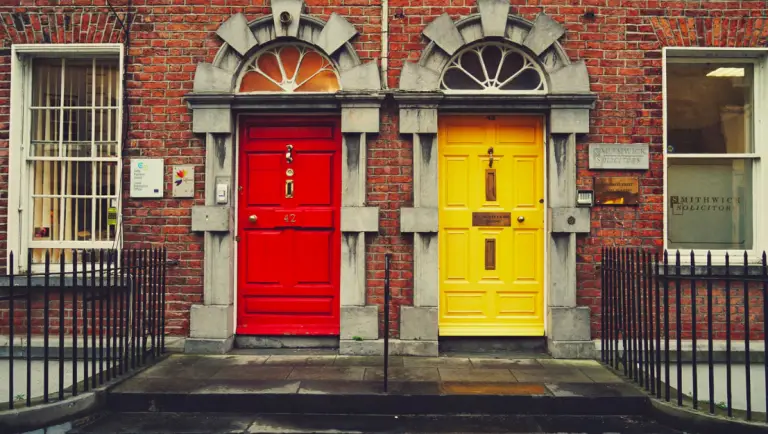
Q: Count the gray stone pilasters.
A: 4